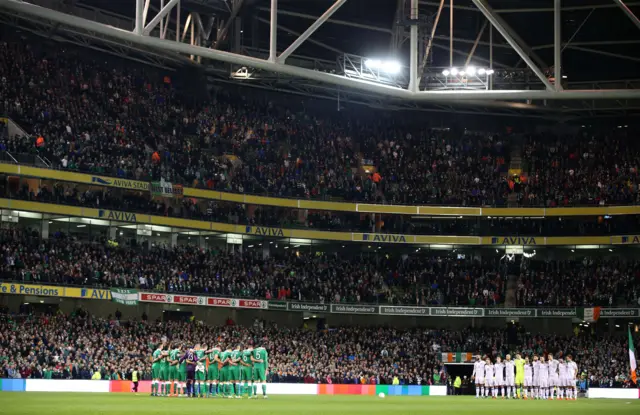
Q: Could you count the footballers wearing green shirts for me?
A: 10